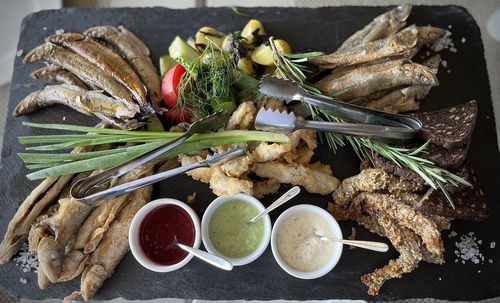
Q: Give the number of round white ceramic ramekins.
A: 3